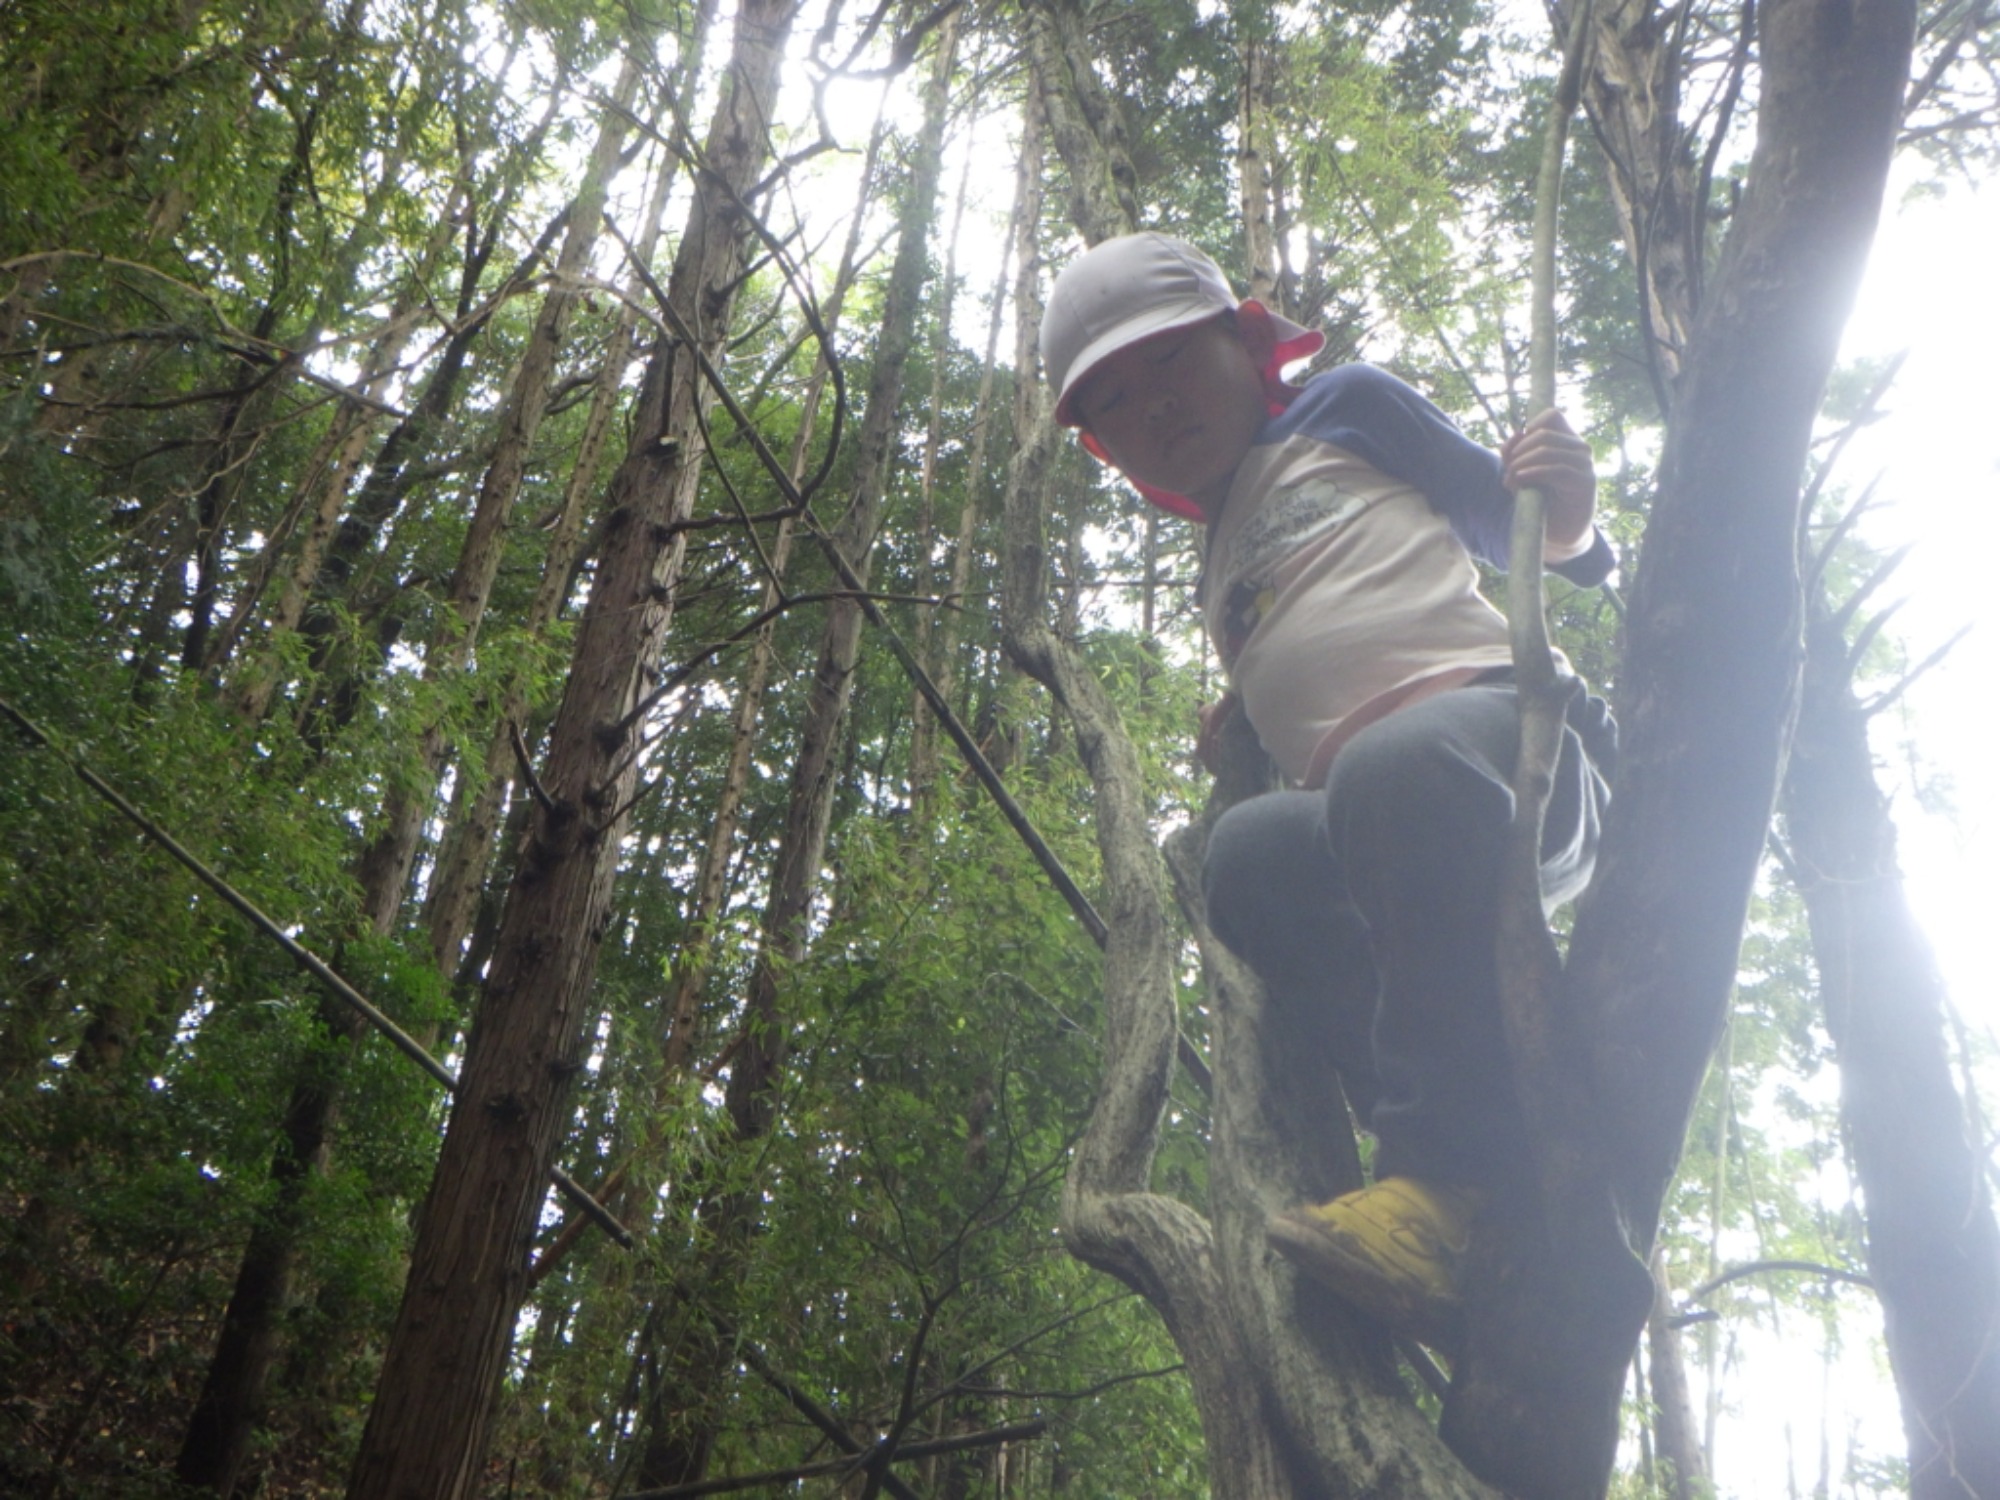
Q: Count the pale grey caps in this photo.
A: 1